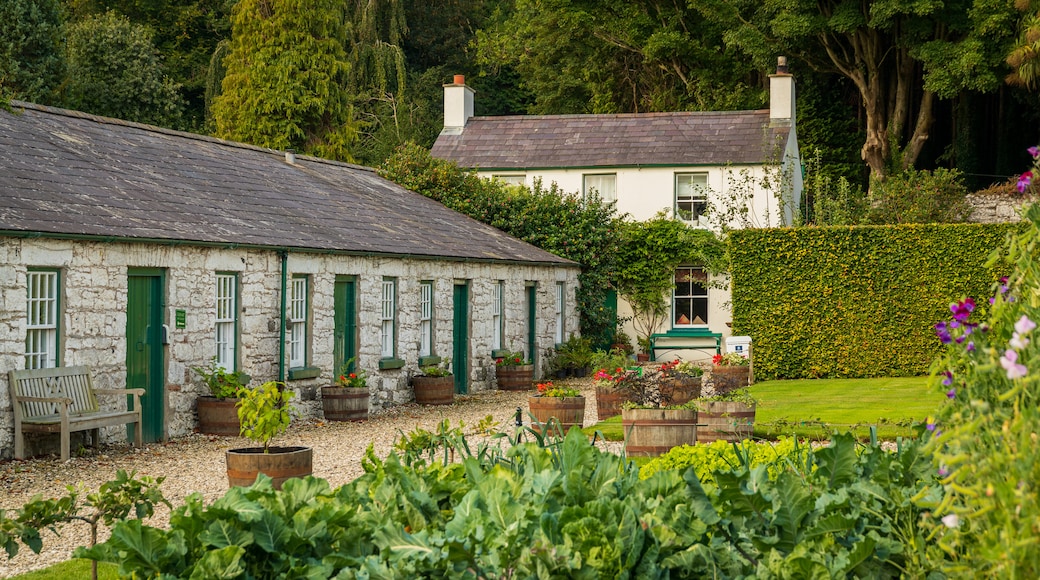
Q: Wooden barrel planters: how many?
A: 11